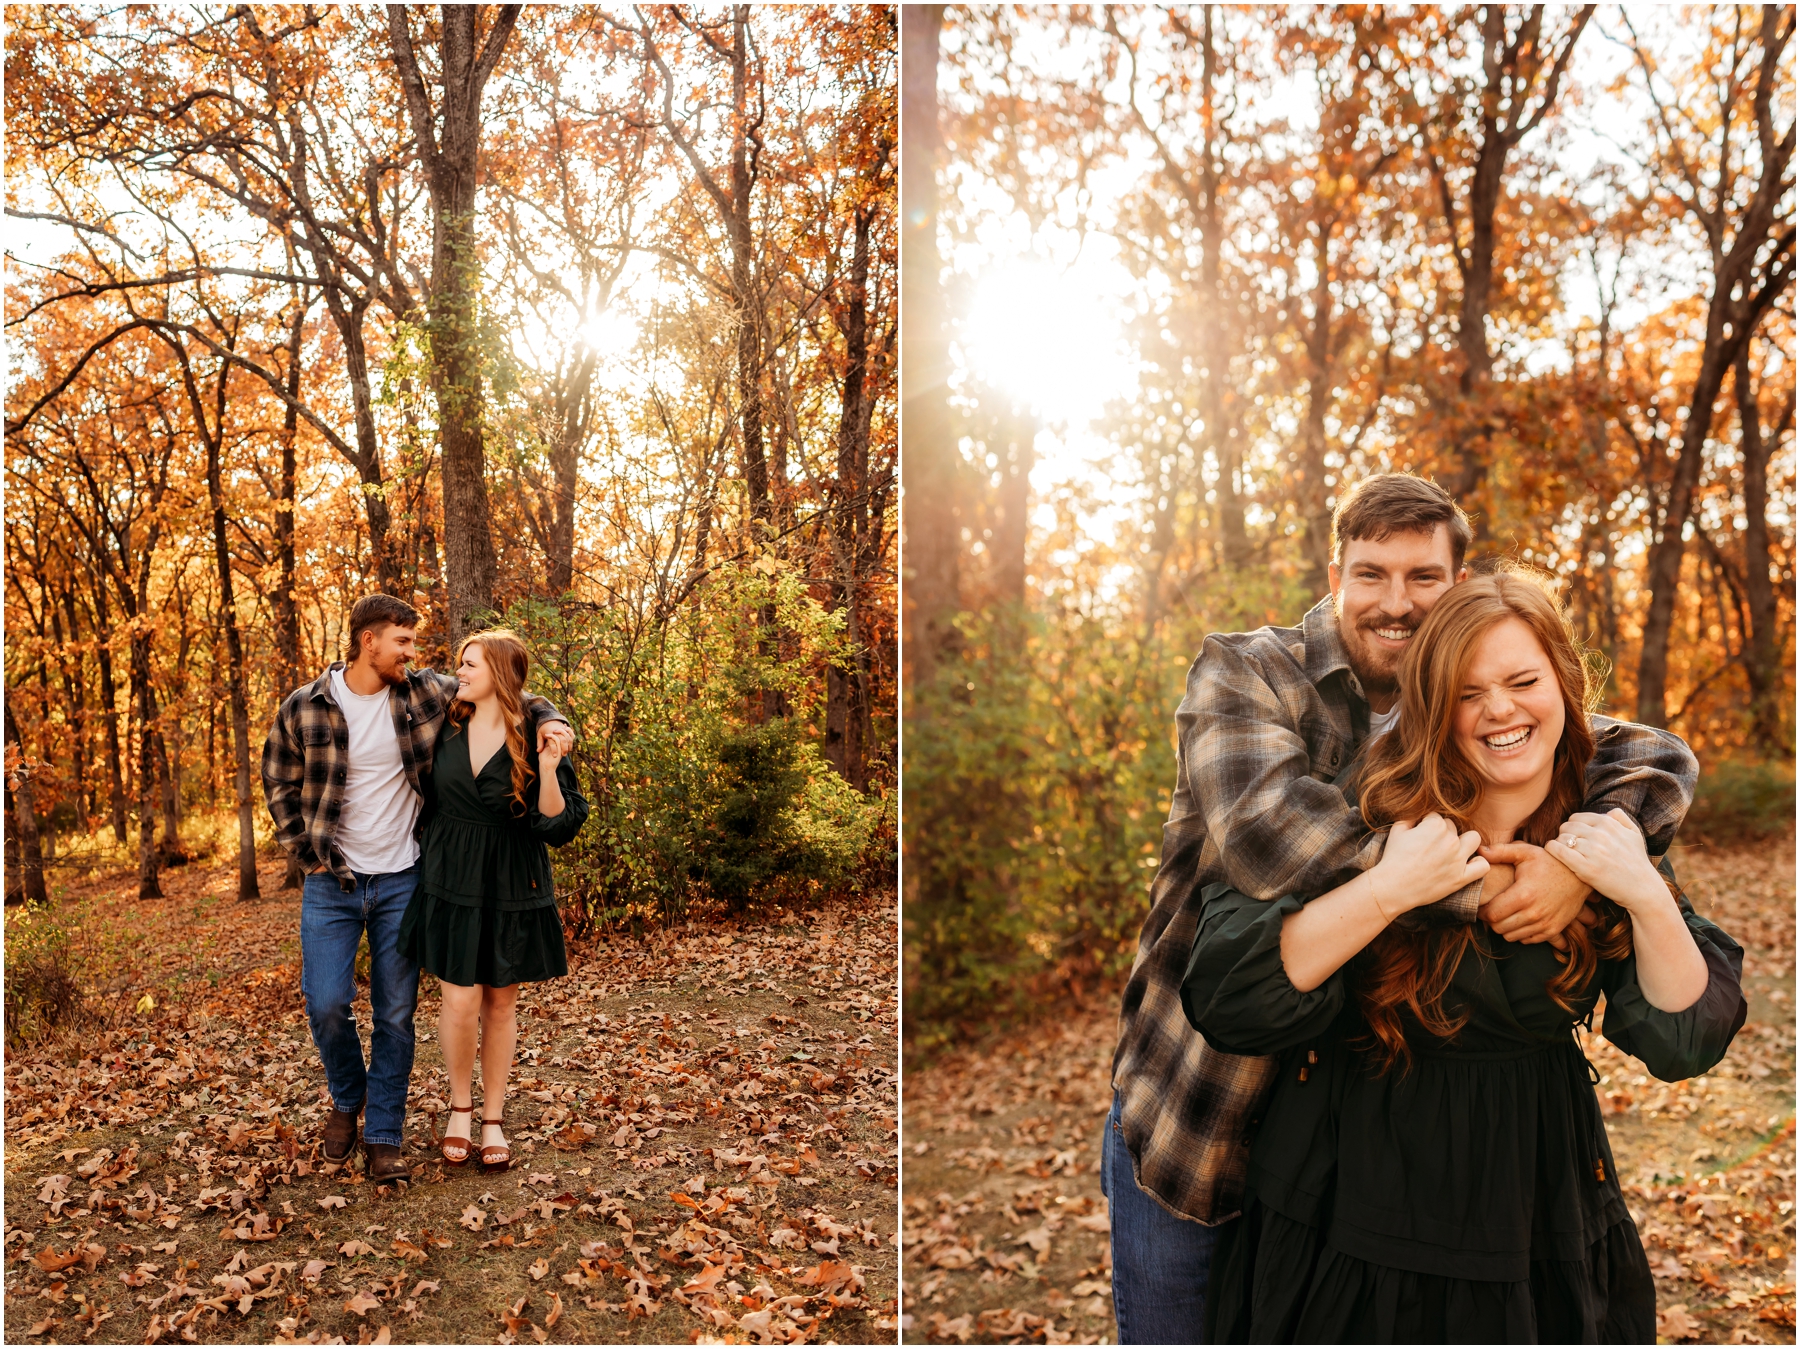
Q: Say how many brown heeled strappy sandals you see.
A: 2